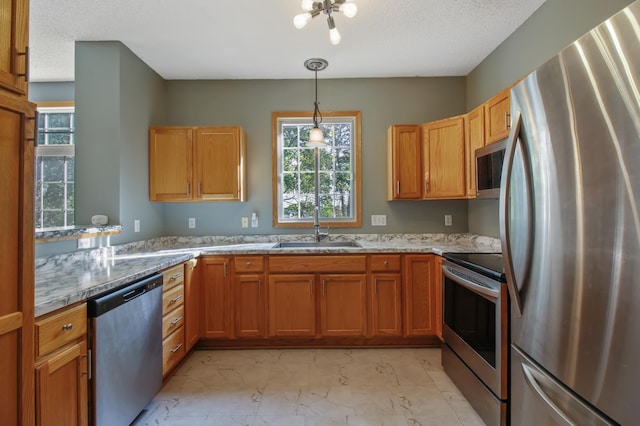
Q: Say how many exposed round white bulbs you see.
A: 4